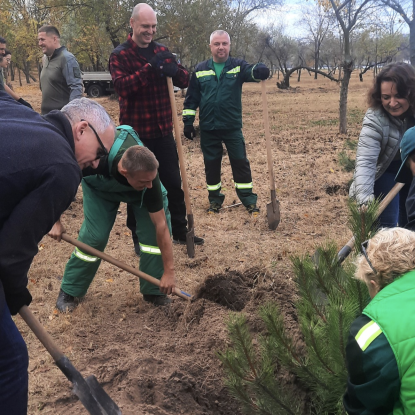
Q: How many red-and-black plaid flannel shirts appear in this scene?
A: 1